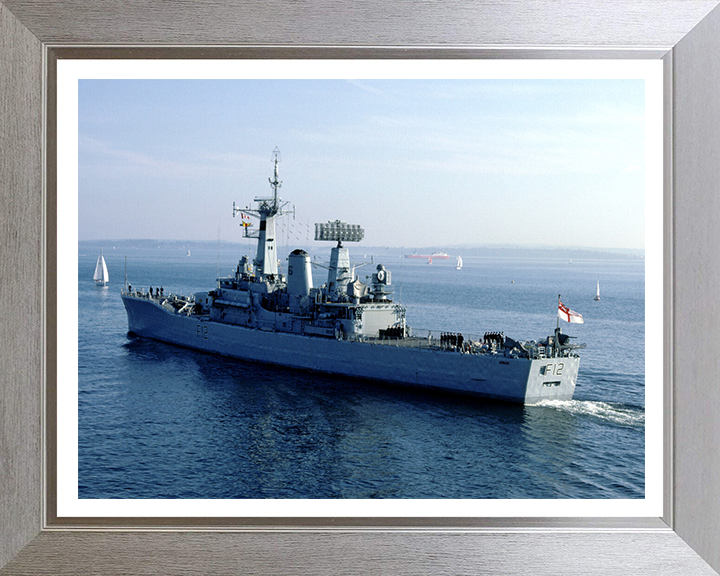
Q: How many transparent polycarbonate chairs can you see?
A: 0